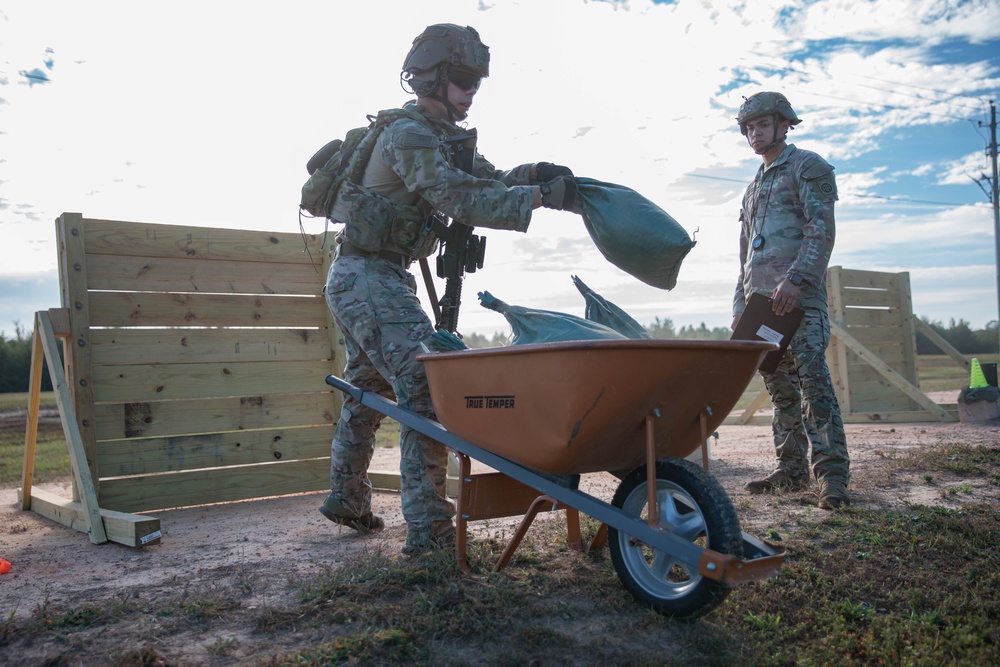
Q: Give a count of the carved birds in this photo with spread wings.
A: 0